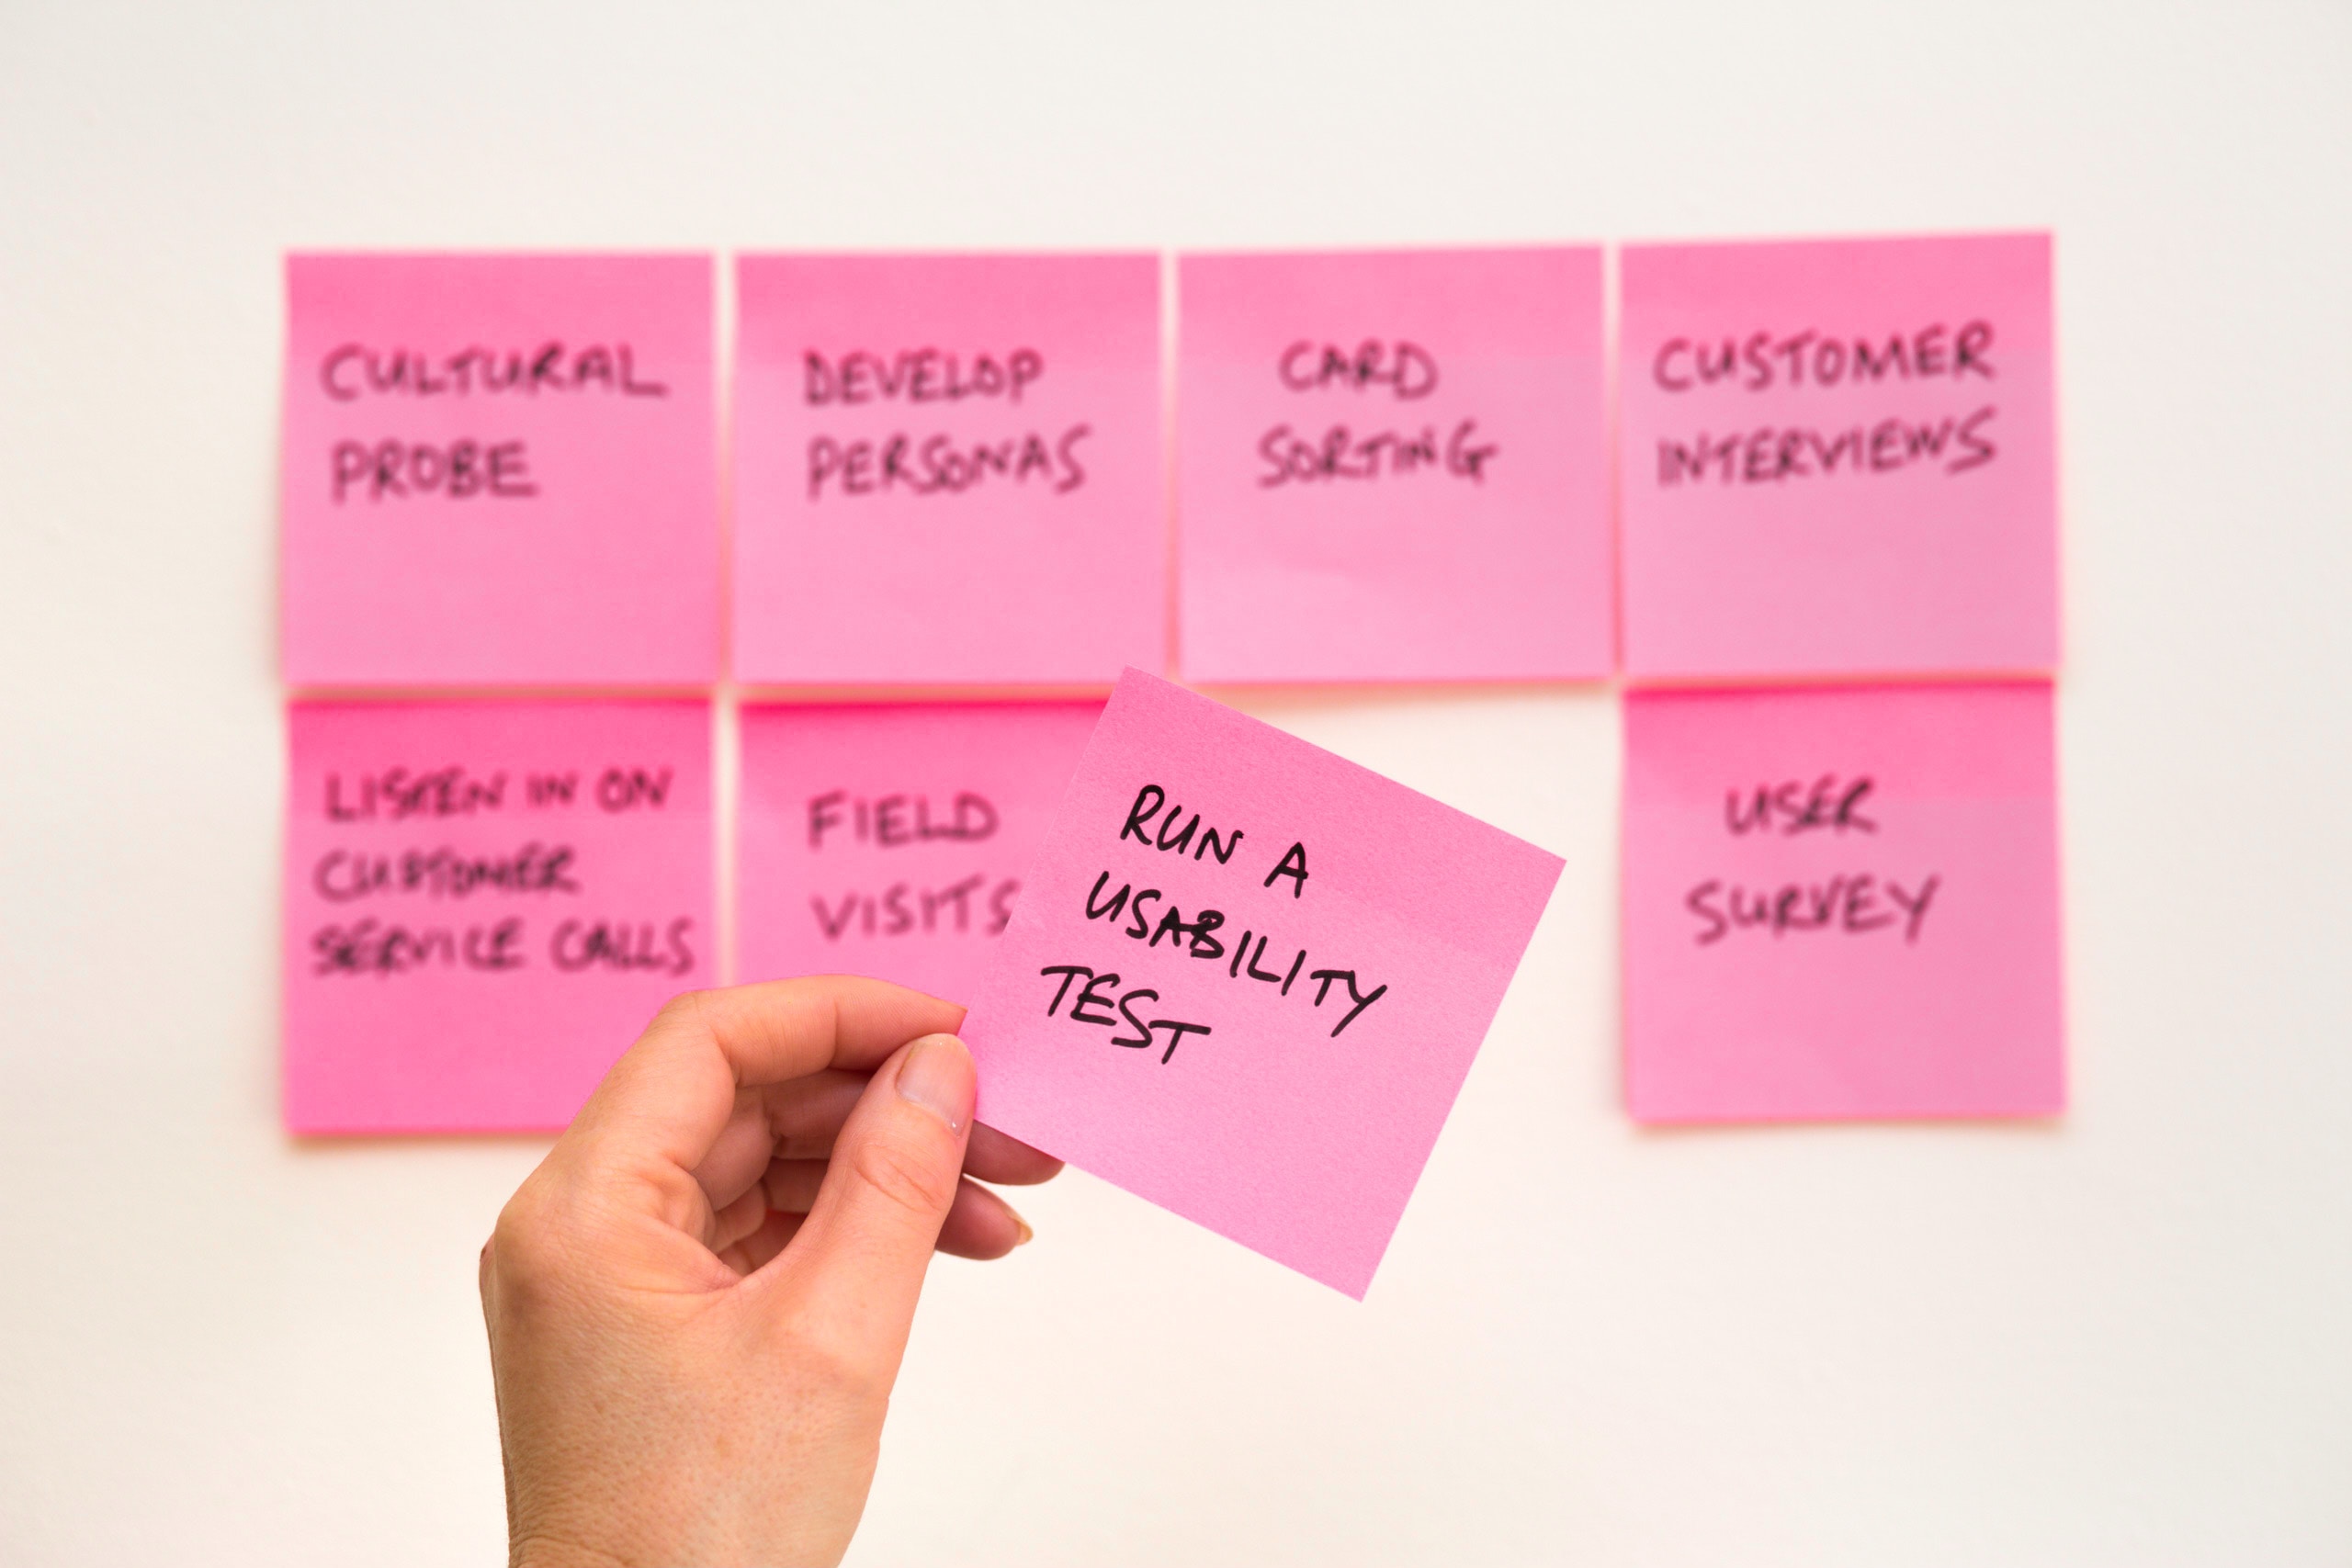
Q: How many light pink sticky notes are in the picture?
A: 8